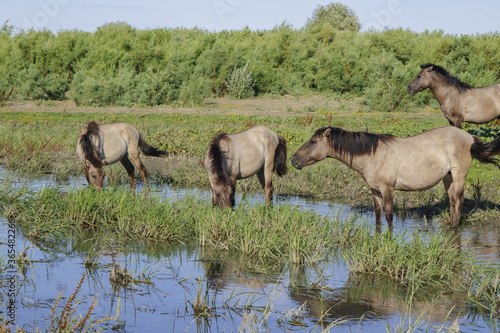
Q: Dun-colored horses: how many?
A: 4